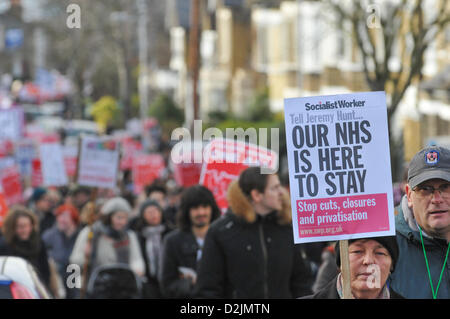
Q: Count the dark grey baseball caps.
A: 1